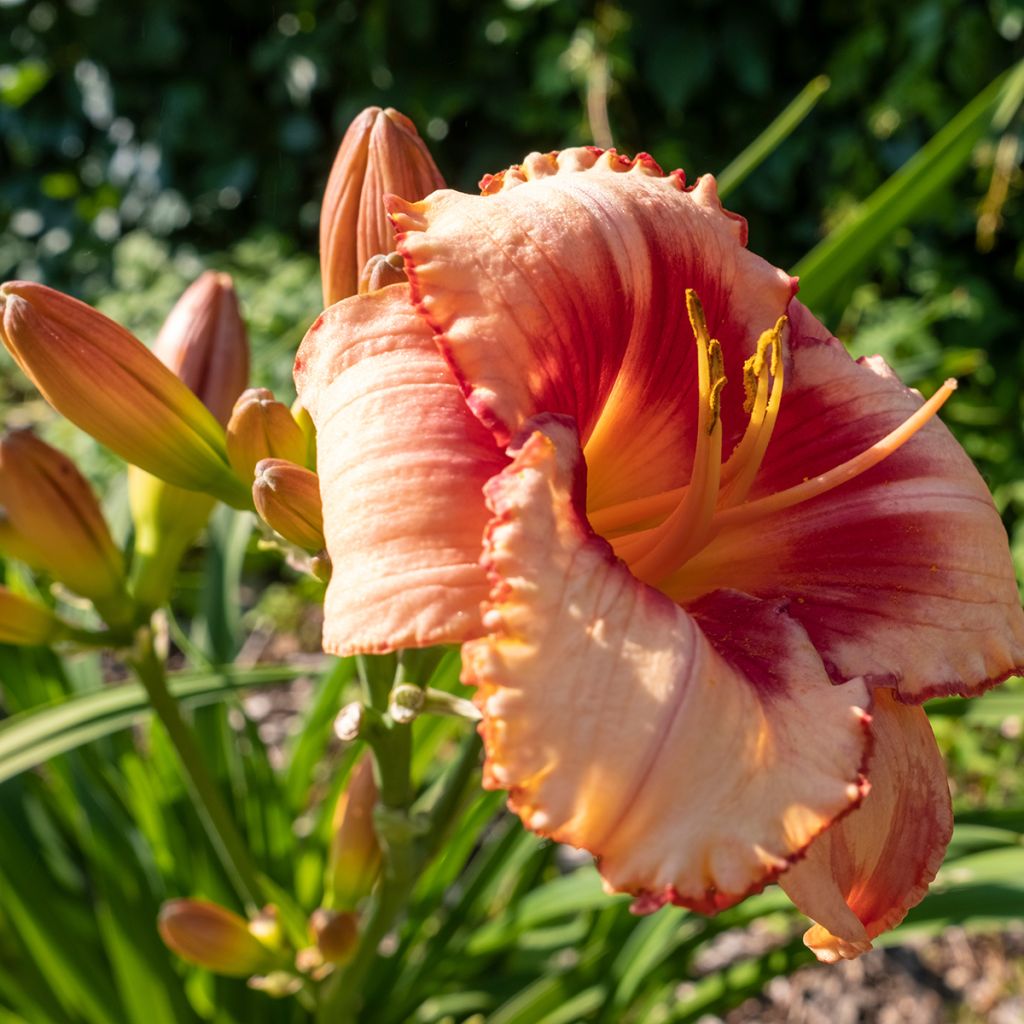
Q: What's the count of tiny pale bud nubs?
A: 2